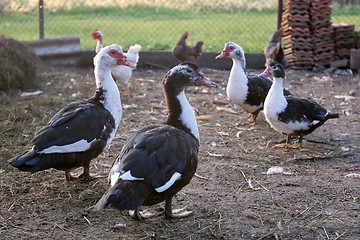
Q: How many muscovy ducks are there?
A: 4